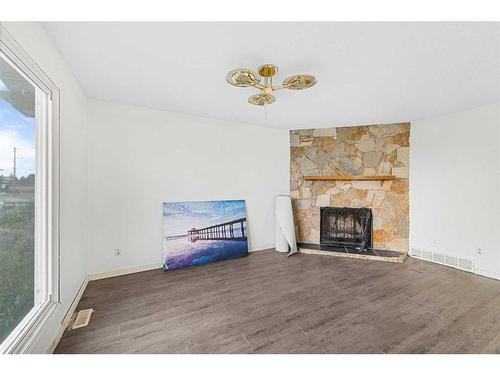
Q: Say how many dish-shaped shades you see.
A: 3